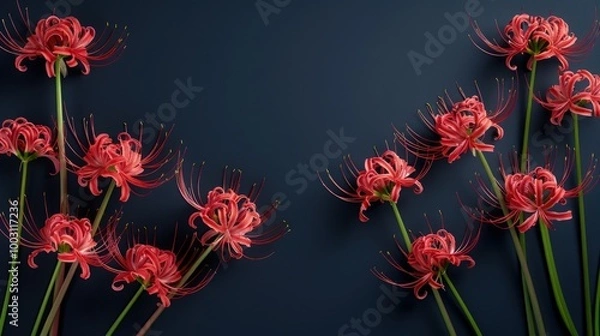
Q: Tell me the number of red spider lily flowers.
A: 12